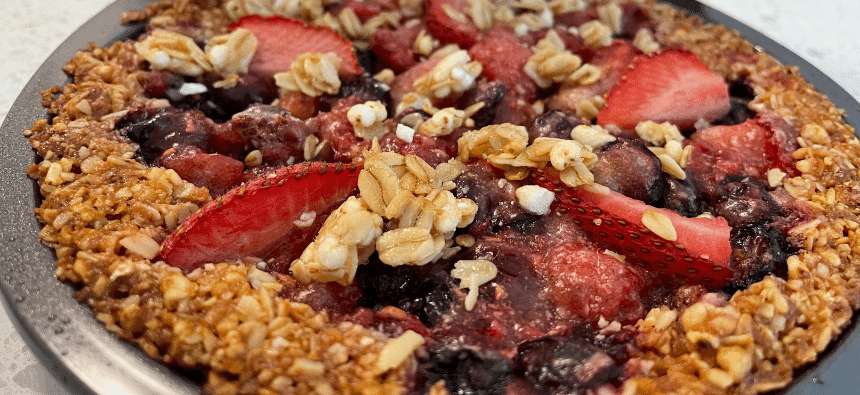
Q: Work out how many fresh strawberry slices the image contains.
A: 4